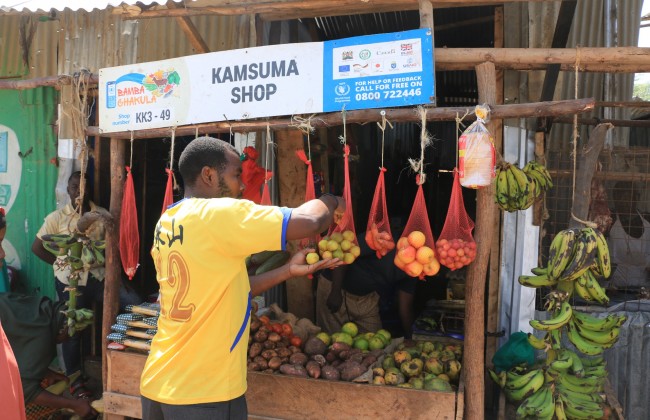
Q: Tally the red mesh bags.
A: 8